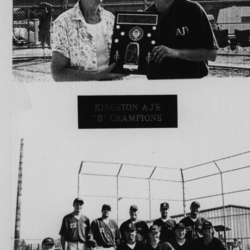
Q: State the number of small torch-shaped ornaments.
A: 2